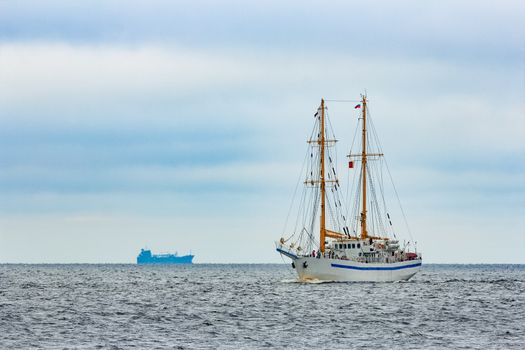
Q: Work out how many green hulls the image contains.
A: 0